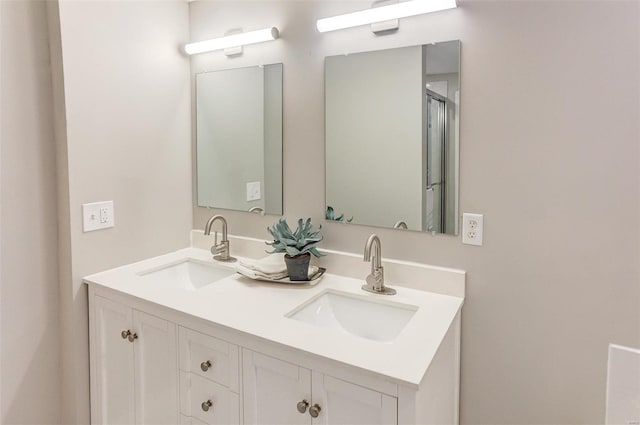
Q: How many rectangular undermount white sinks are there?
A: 2